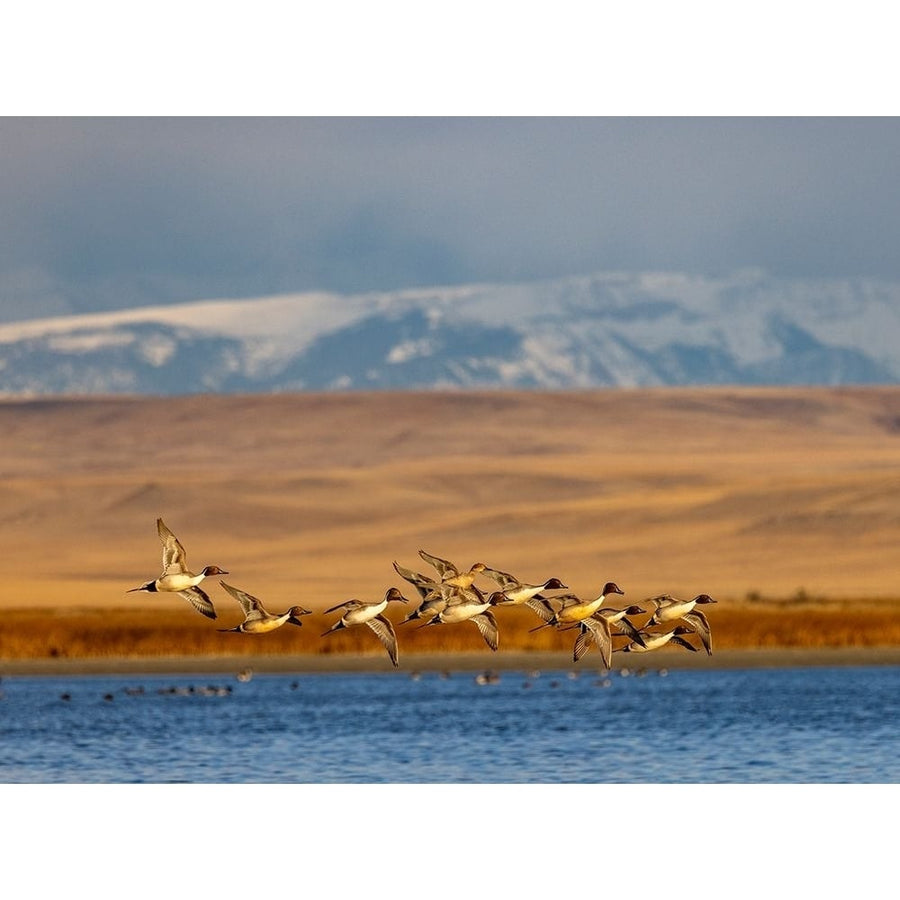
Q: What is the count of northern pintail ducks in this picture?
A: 11